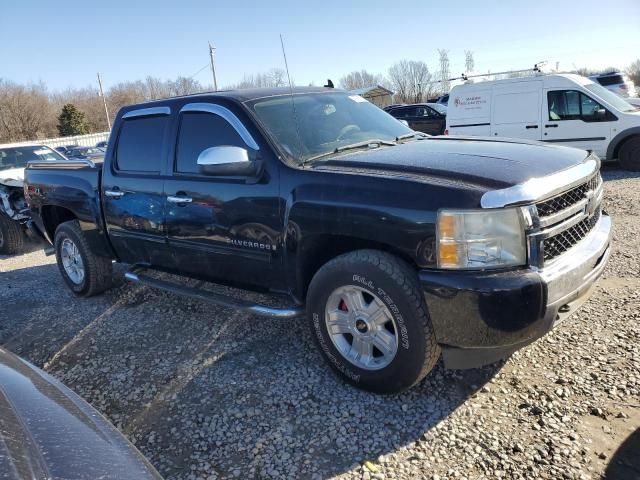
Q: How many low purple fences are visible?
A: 0